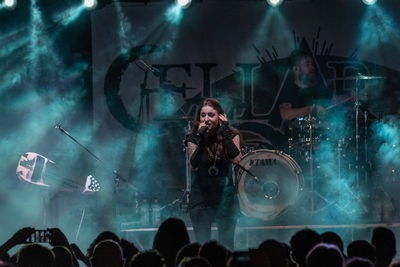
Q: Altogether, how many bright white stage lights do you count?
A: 5